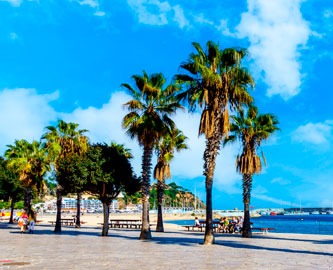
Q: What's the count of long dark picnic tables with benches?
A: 3